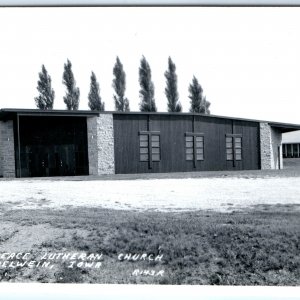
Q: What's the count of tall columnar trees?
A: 7